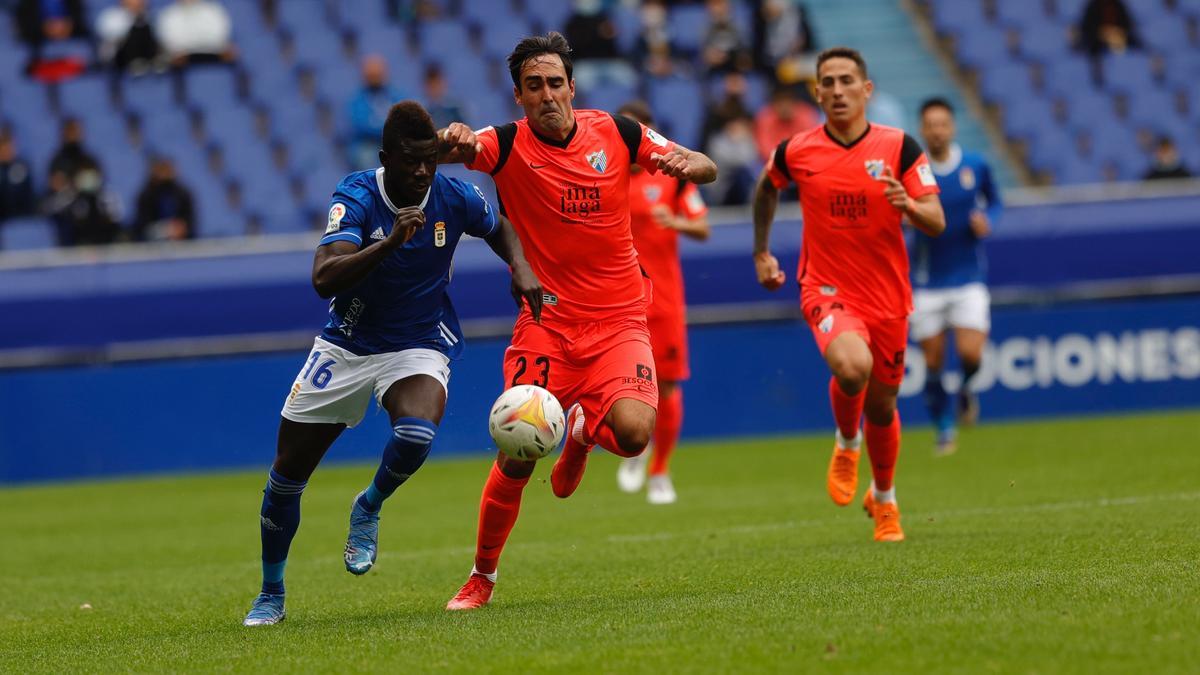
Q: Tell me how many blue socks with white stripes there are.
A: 2